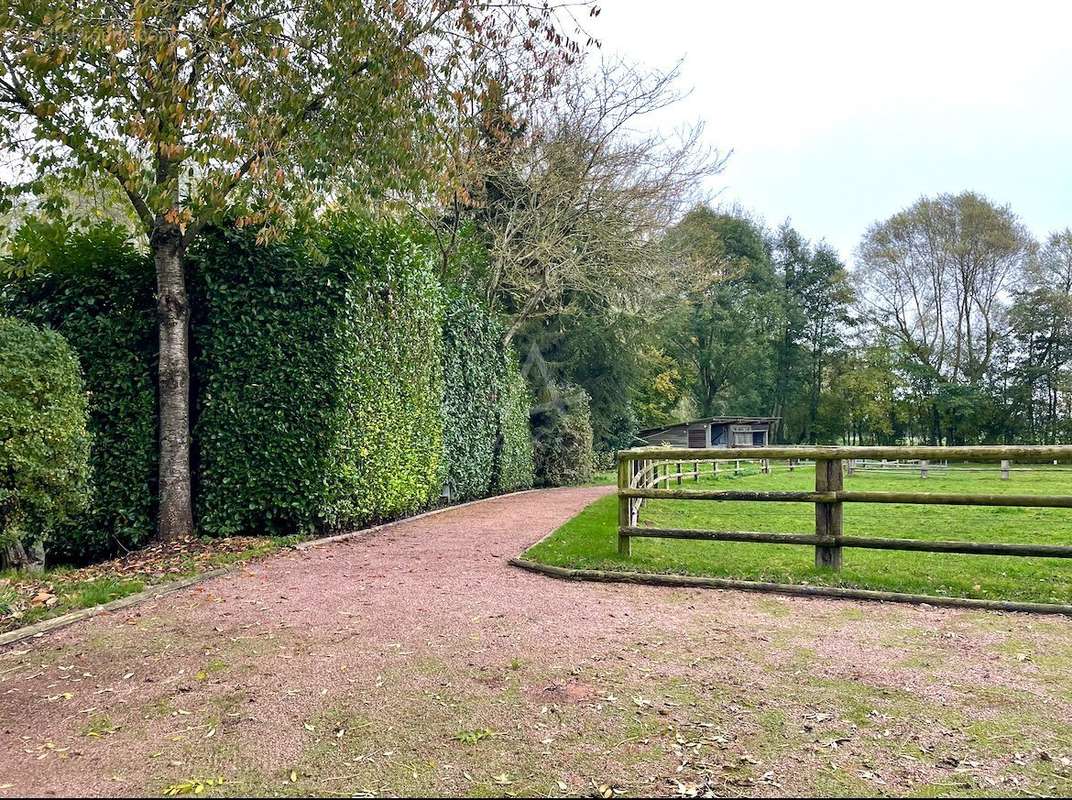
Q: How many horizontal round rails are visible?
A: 3